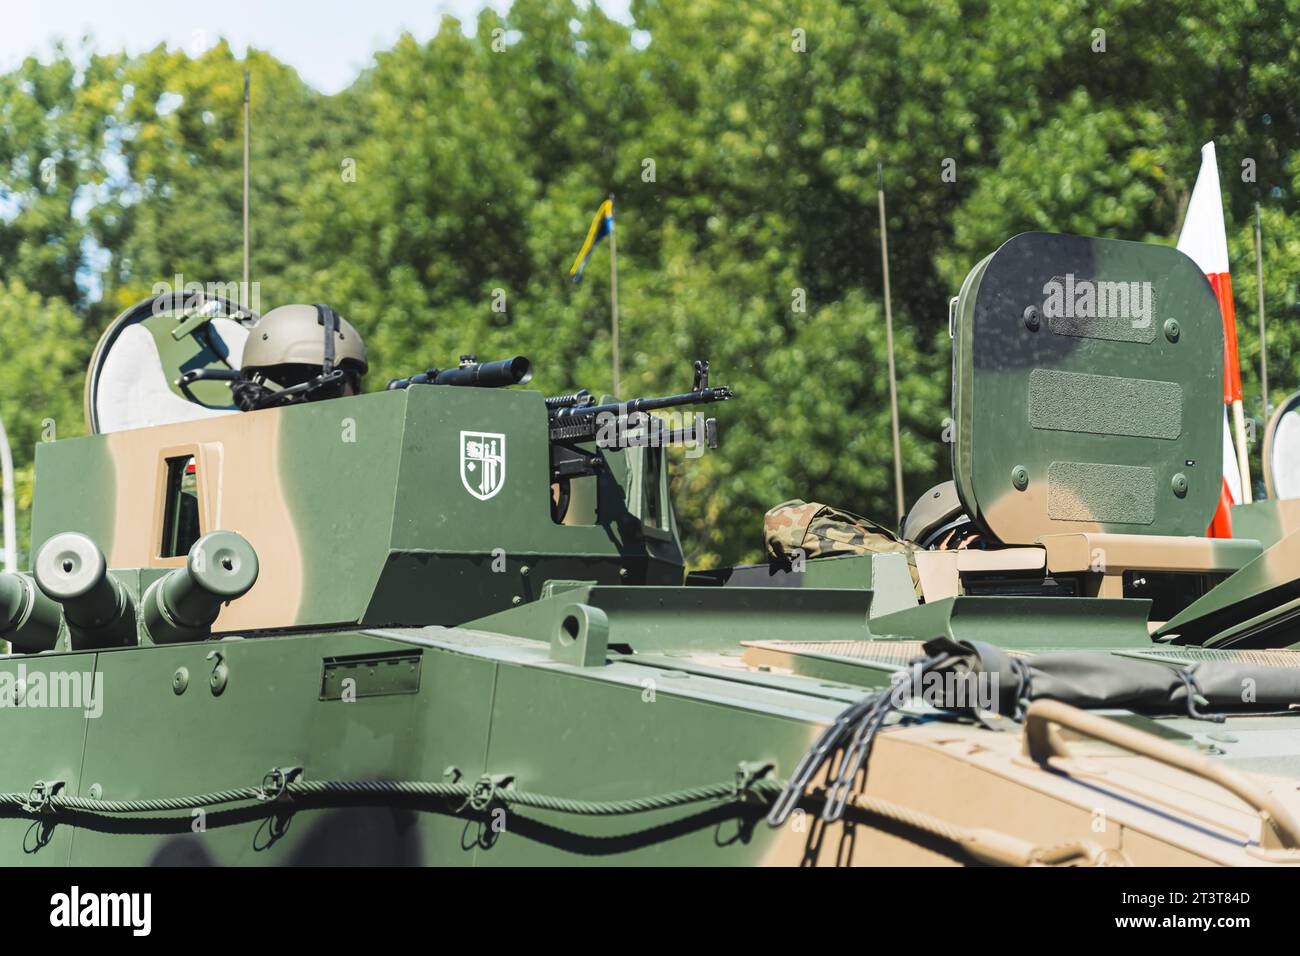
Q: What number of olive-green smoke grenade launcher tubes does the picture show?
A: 3